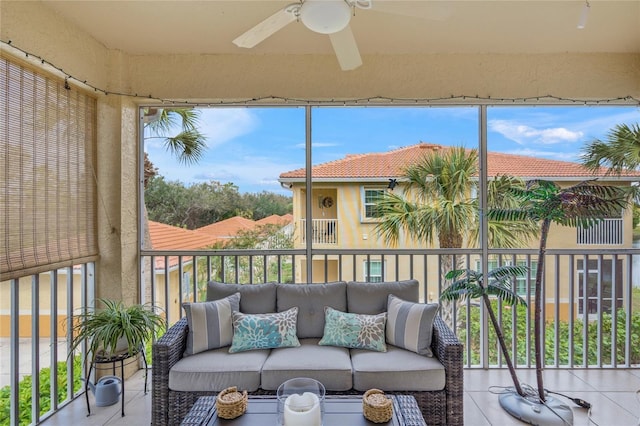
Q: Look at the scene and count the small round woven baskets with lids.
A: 2